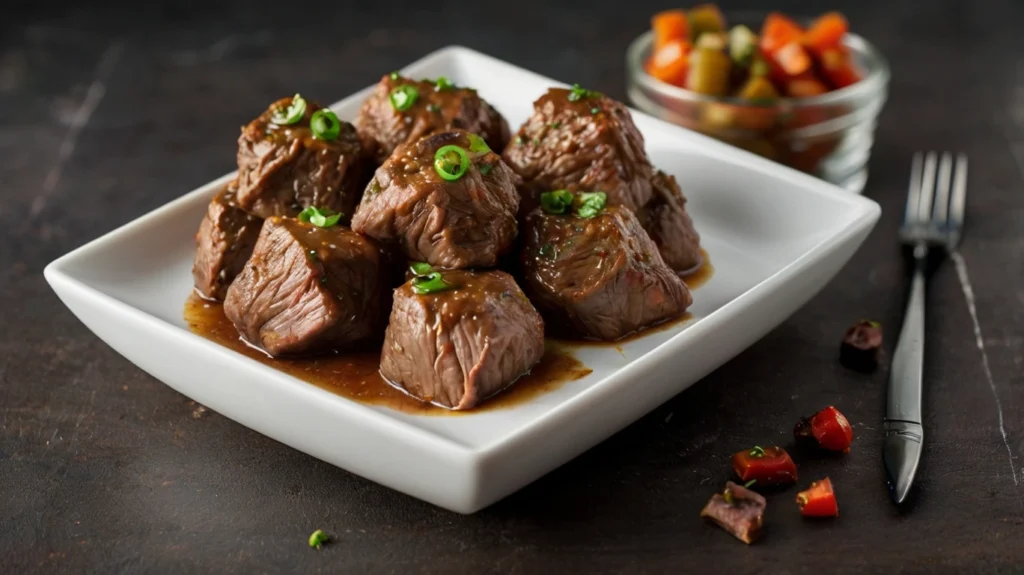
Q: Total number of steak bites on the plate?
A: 9